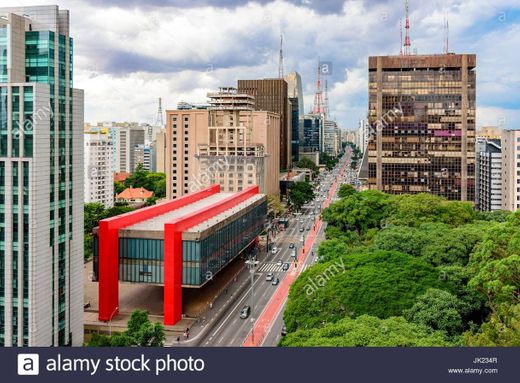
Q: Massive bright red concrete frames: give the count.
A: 2